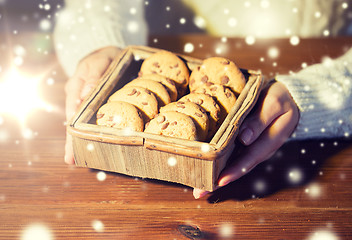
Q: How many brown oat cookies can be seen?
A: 10